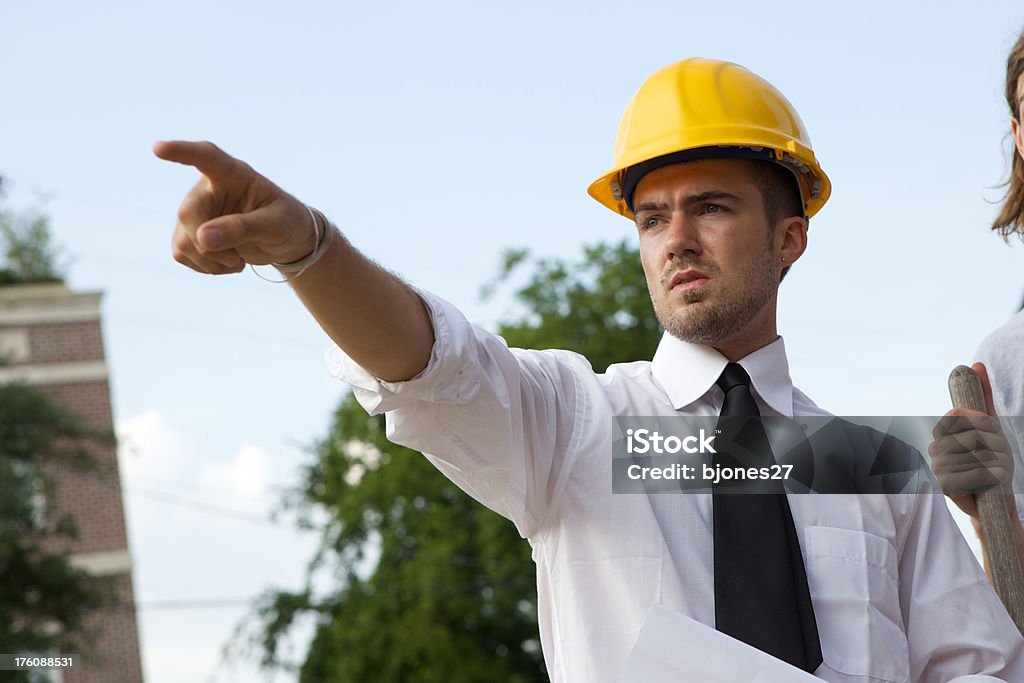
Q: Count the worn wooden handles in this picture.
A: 1